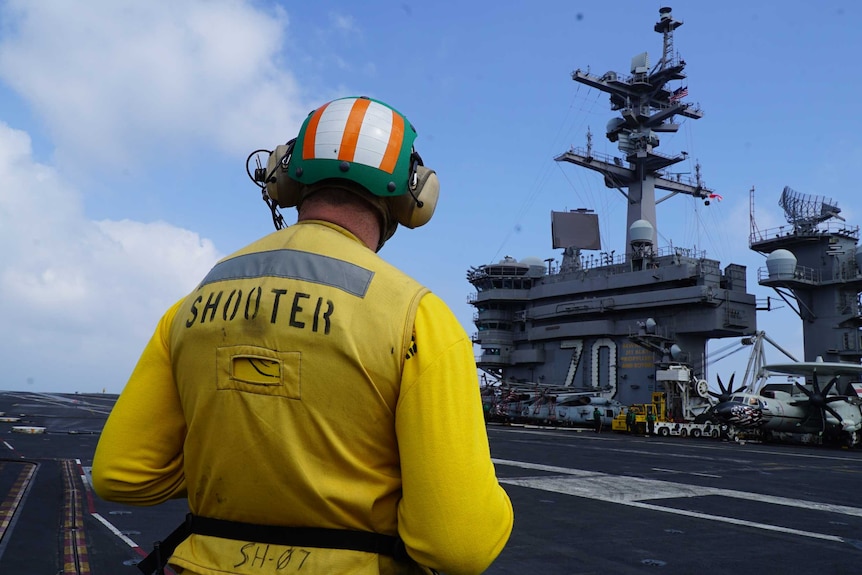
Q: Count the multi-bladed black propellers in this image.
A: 2